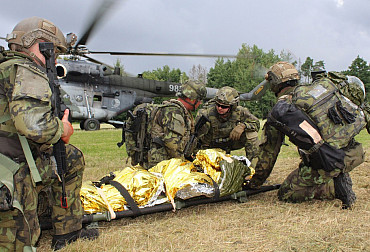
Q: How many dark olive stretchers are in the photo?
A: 1